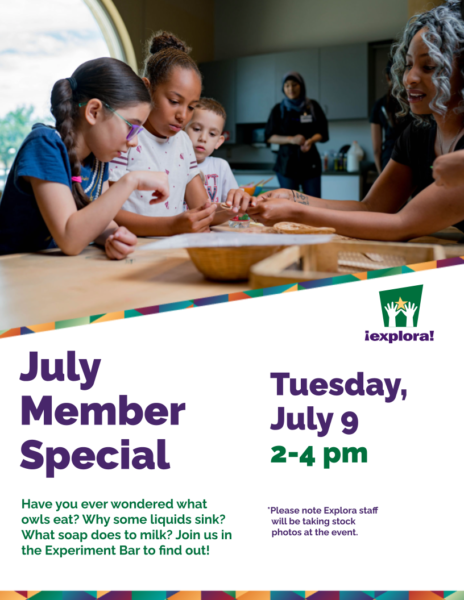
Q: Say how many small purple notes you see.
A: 1